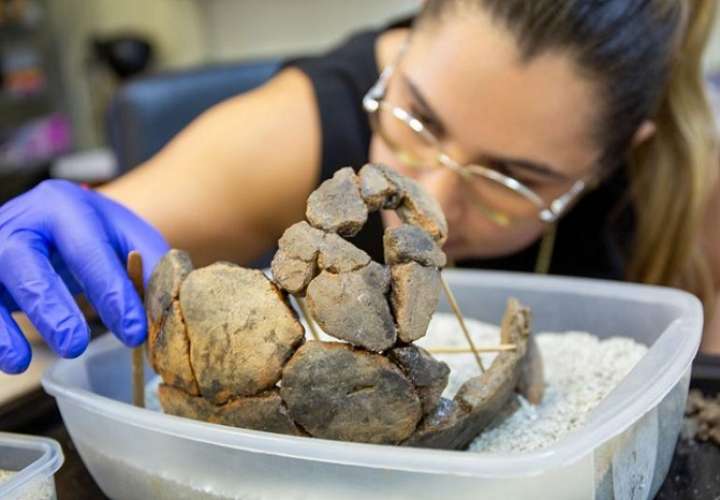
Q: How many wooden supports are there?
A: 4